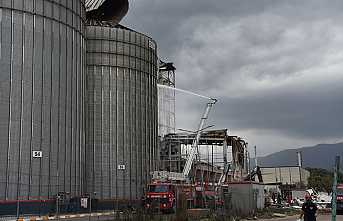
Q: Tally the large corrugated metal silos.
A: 2